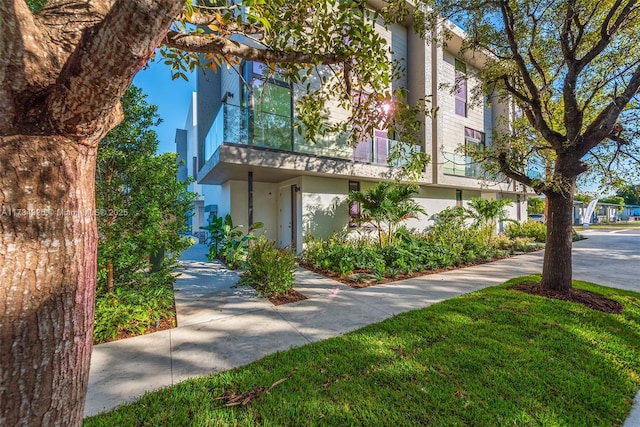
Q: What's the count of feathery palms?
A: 2